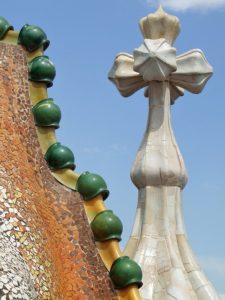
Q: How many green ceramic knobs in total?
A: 8